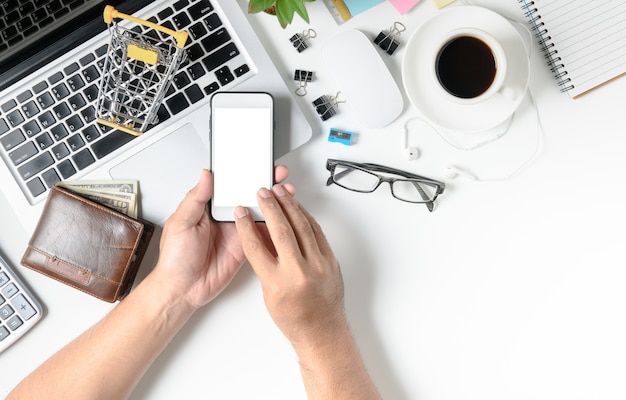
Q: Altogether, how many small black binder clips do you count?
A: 4